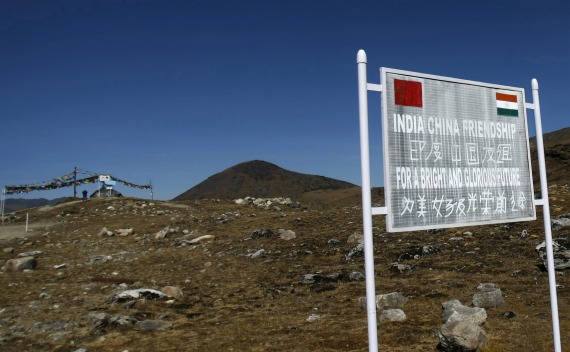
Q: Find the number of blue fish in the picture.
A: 0